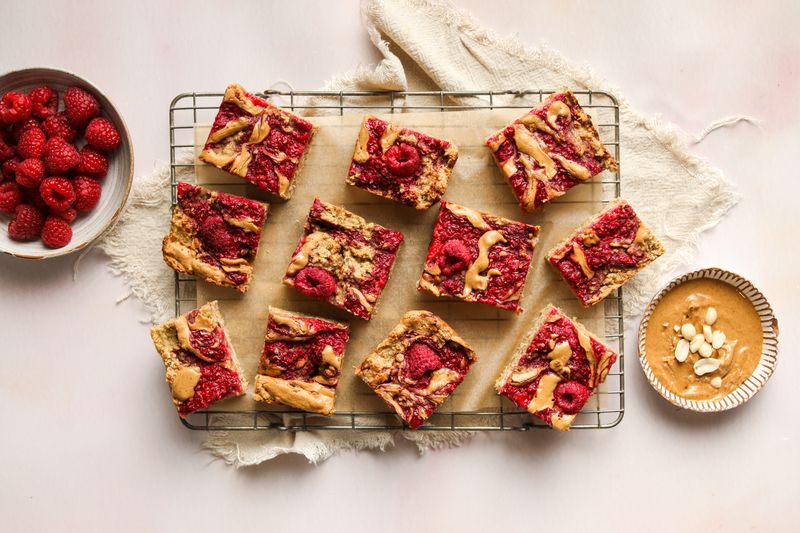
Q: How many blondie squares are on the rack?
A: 11